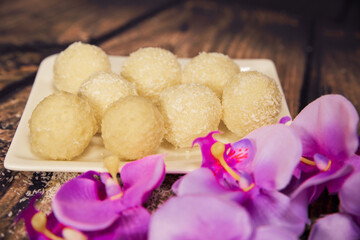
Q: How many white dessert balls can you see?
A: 8